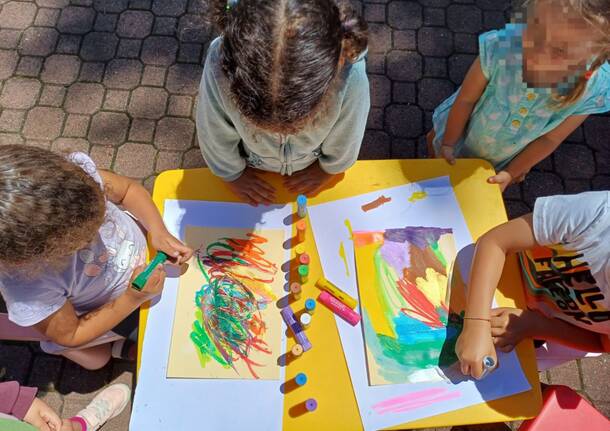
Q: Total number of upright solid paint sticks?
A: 11